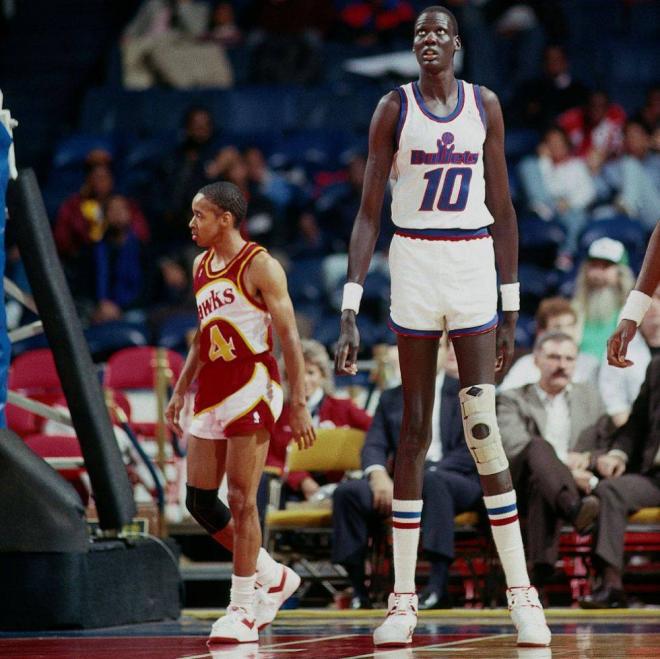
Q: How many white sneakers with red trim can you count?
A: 4